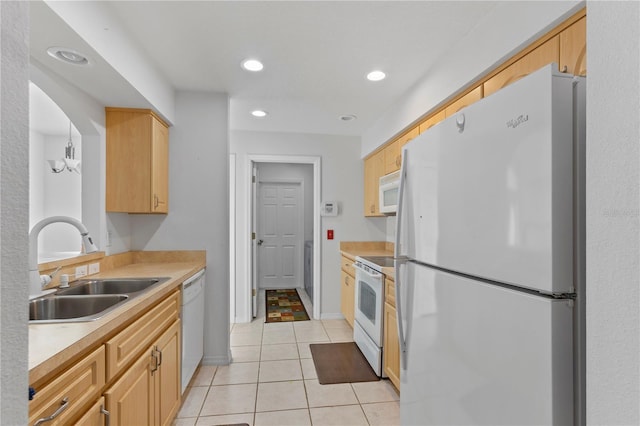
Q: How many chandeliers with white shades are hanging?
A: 1